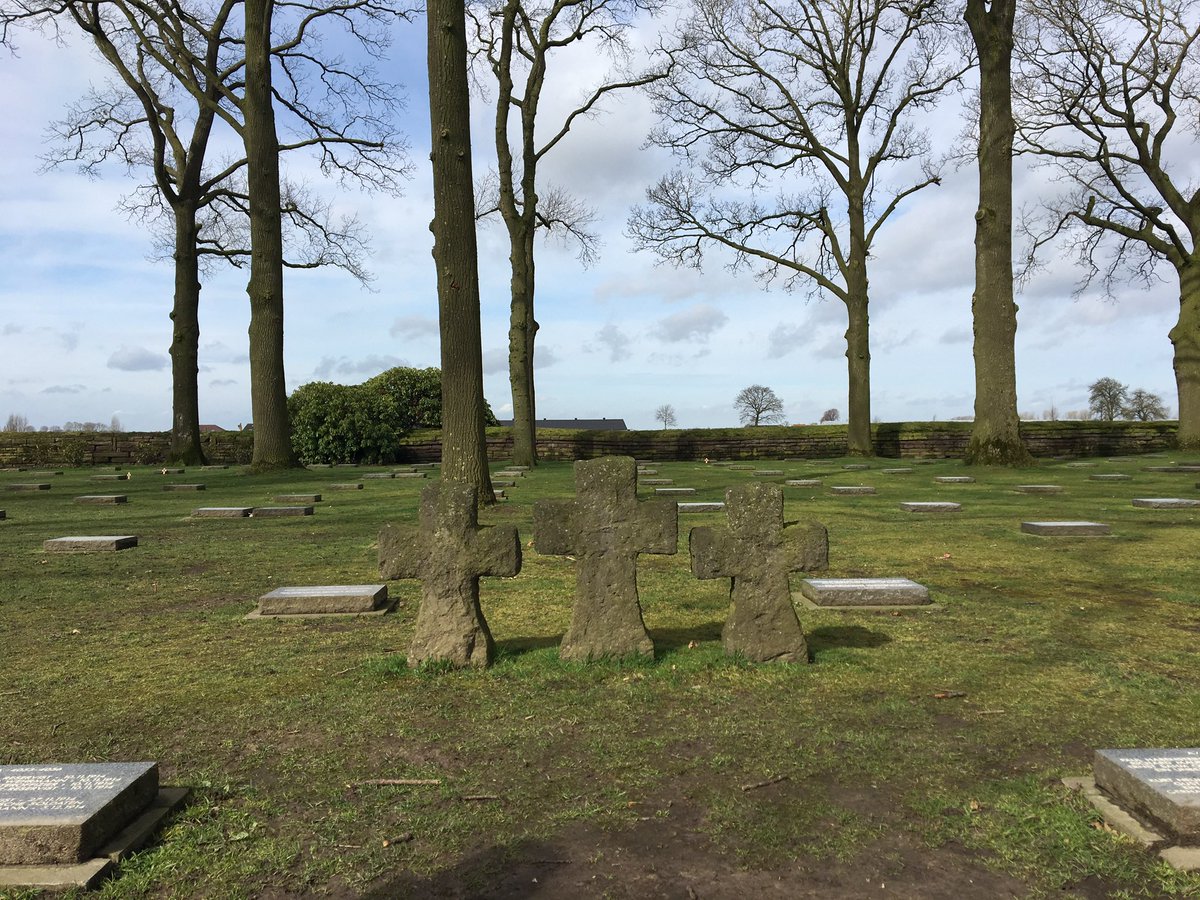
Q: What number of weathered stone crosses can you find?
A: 3